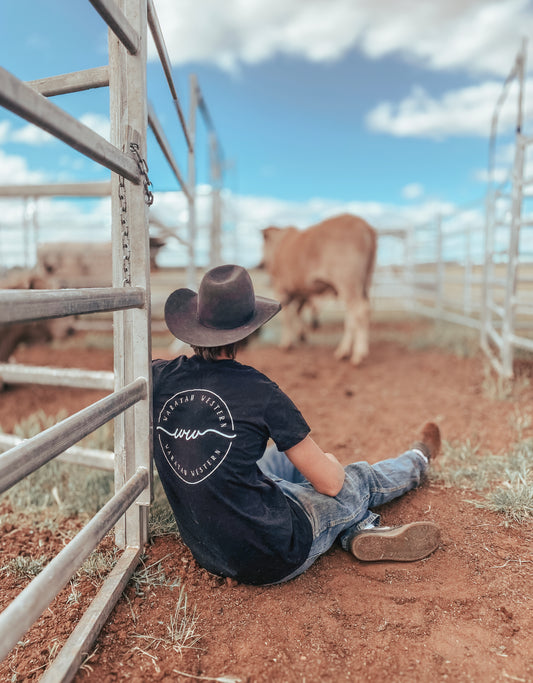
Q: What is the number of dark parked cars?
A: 0